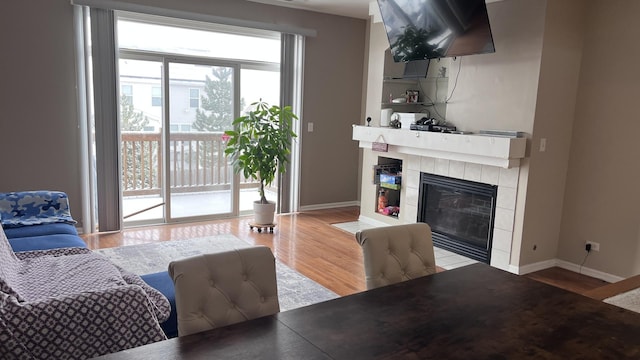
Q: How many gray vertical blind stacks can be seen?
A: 2